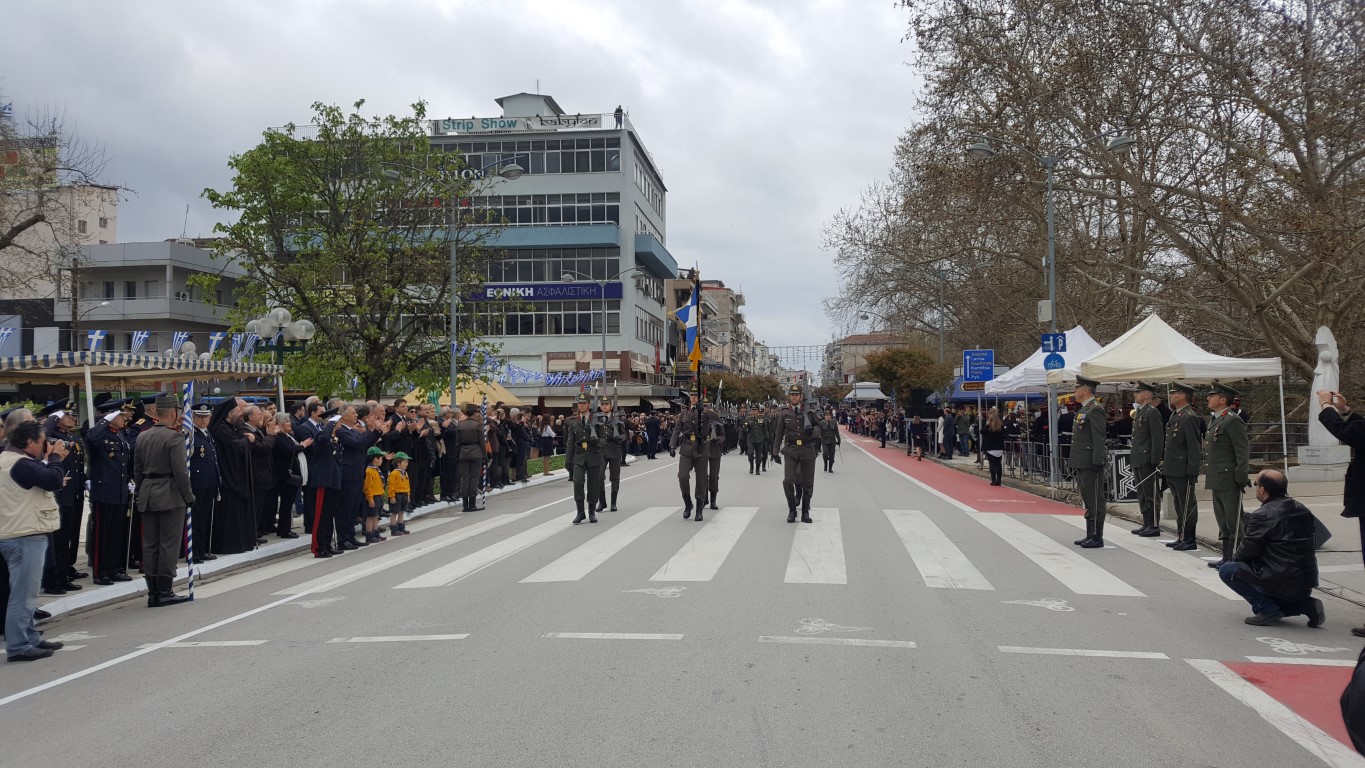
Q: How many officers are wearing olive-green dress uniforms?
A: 4